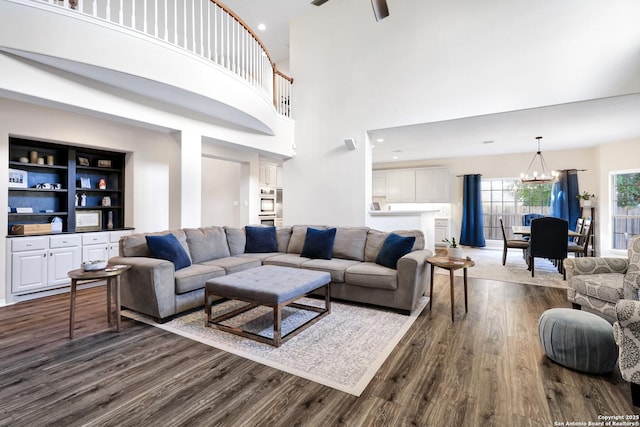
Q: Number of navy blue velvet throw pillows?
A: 4